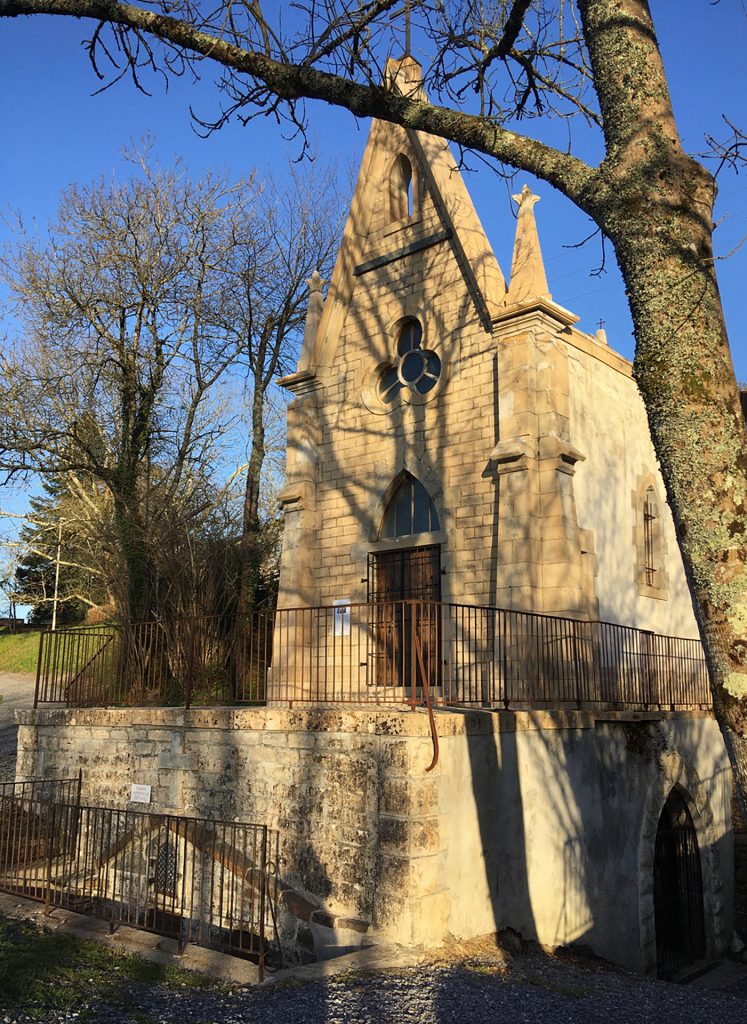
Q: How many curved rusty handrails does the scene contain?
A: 1